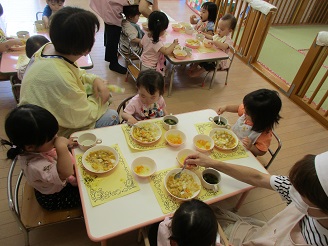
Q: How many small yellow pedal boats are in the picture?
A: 0